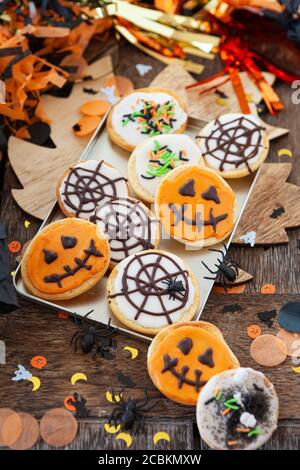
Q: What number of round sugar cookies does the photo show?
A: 10